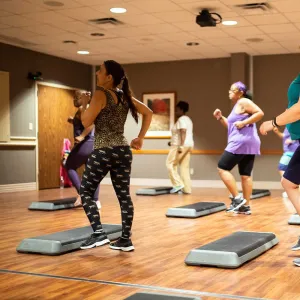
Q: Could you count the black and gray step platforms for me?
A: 8